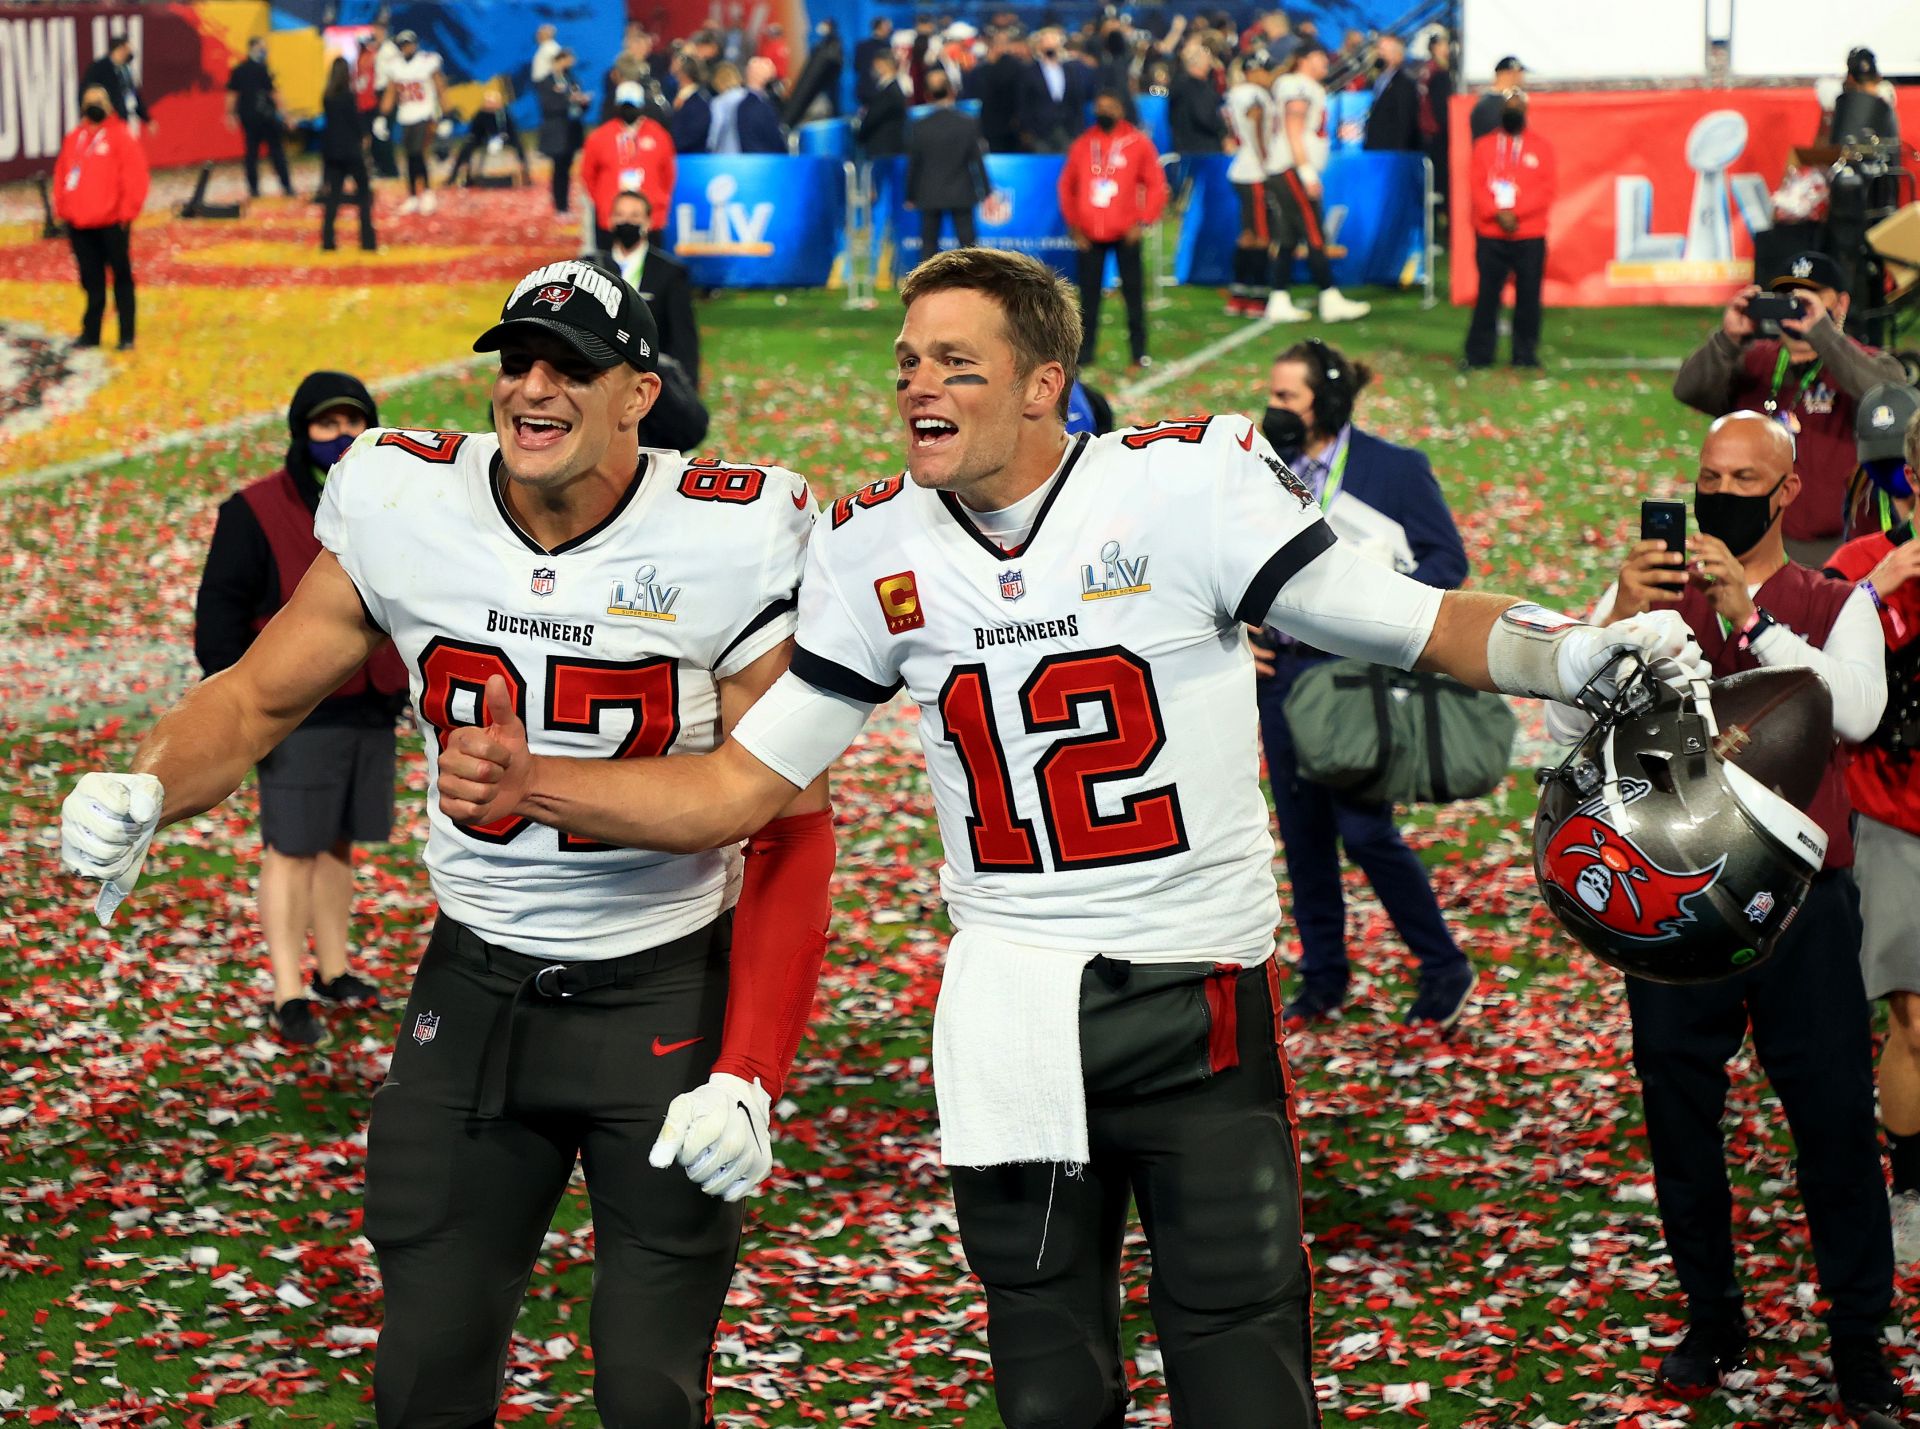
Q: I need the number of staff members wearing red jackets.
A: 4